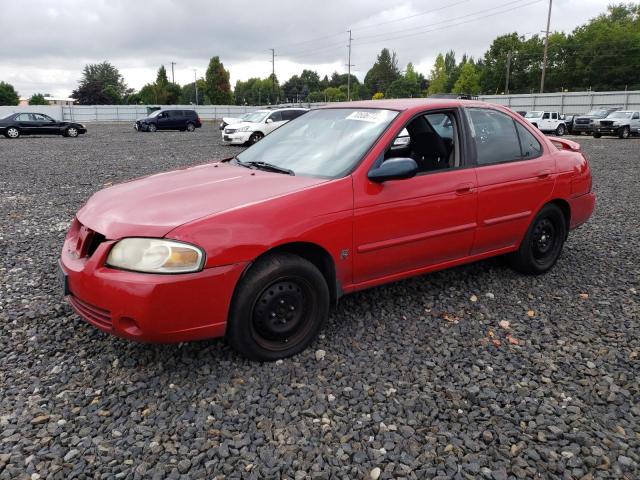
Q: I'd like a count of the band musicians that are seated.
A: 0